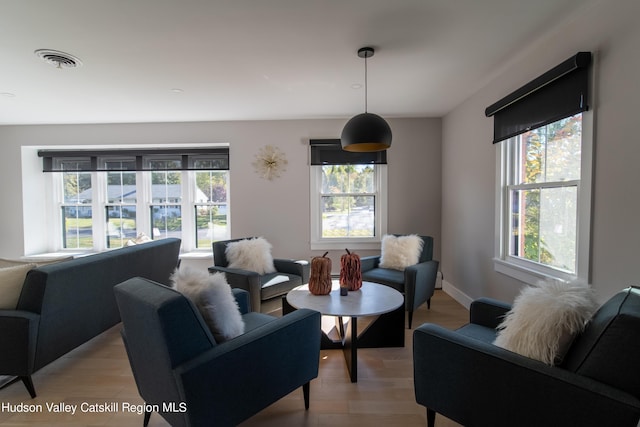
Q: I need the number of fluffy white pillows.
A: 4